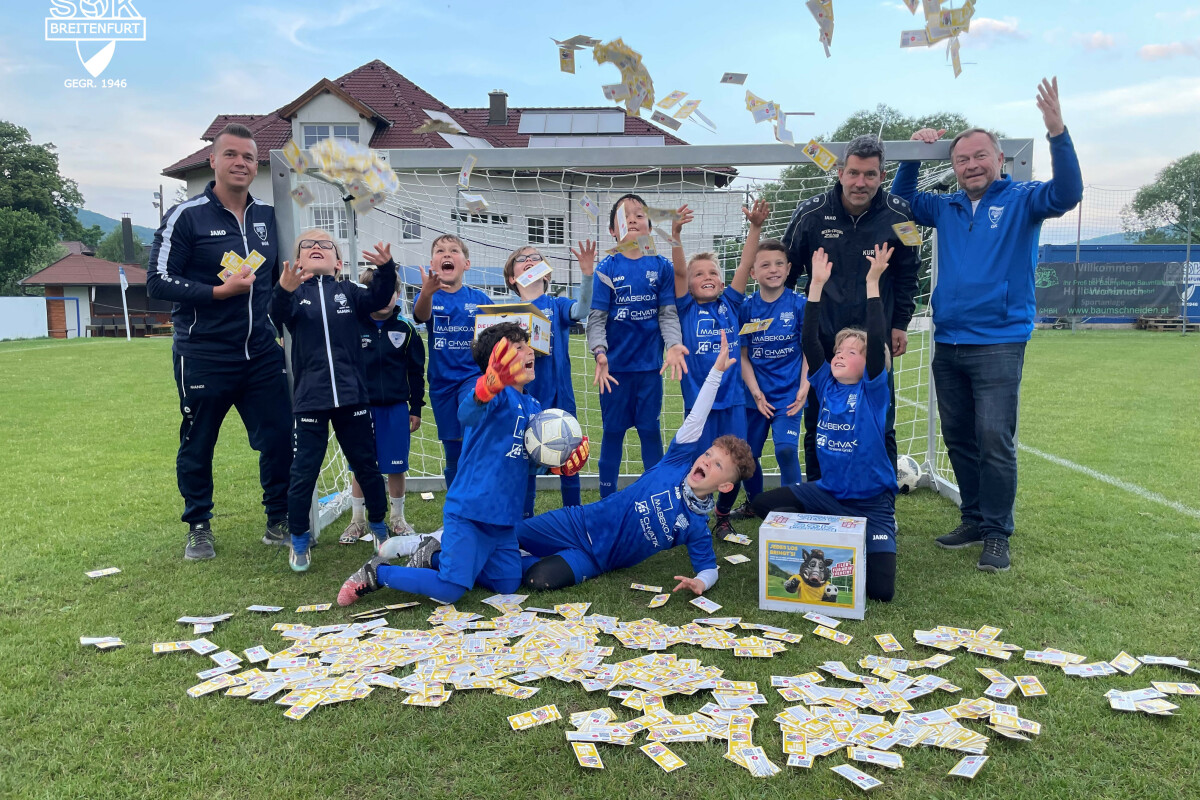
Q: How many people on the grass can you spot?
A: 13